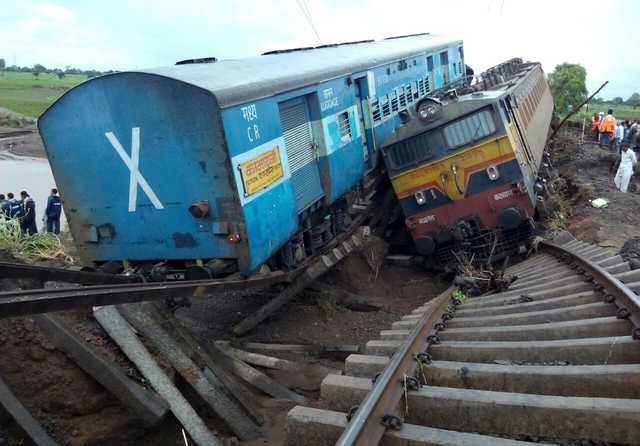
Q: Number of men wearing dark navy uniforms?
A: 4